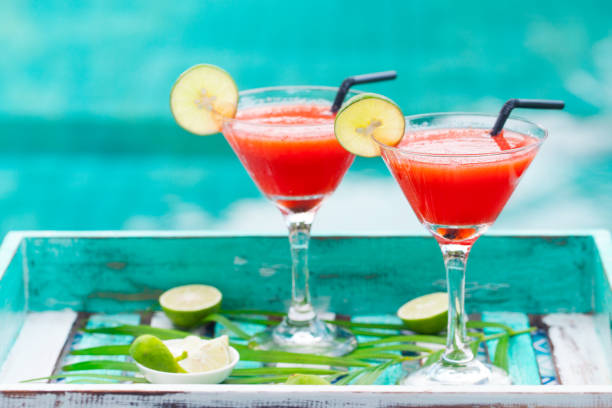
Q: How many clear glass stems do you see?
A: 2